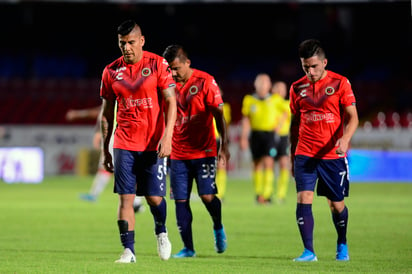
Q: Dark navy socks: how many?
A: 6